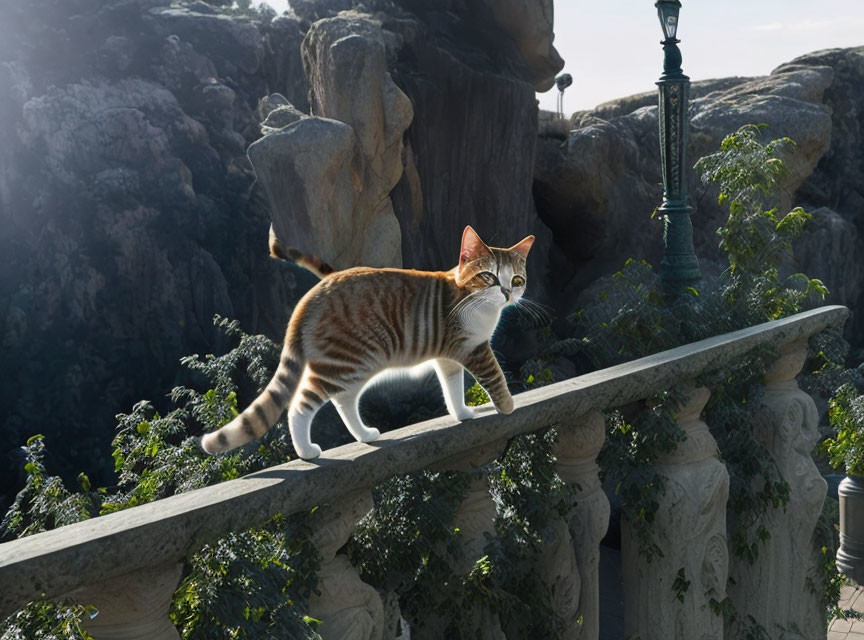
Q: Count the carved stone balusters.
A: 6